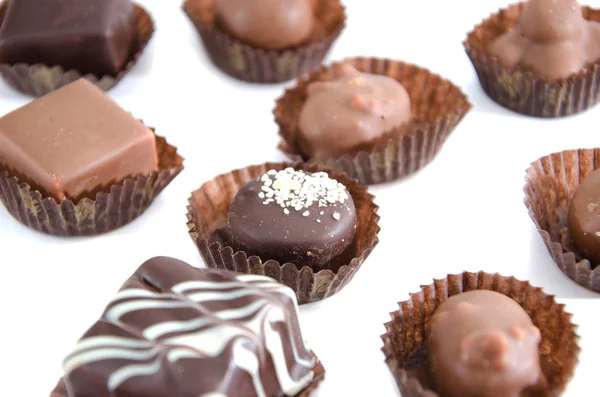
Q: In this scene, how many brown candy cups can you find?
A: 9